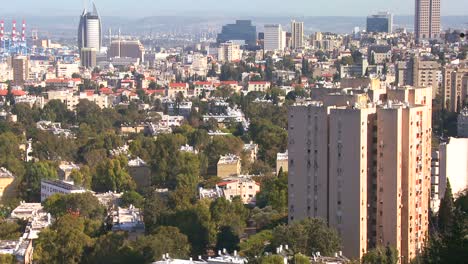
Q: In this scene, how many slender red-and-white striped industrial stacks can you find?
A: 3